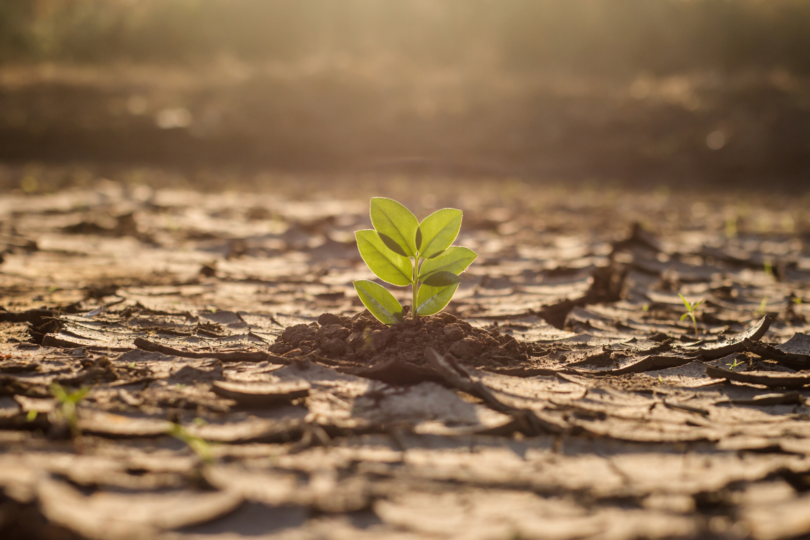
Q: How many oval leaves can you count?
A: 6